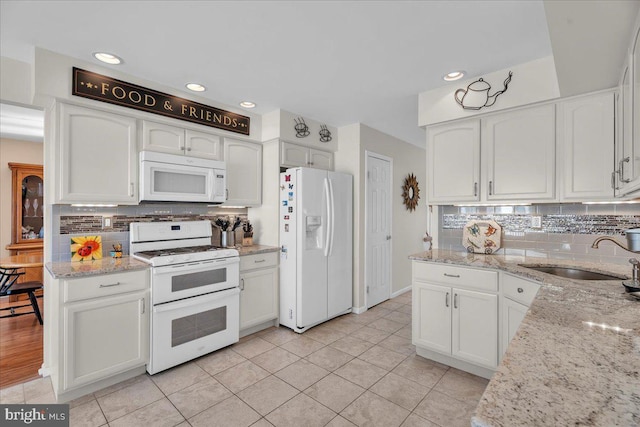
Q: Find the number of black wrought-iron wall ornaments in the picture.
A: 3